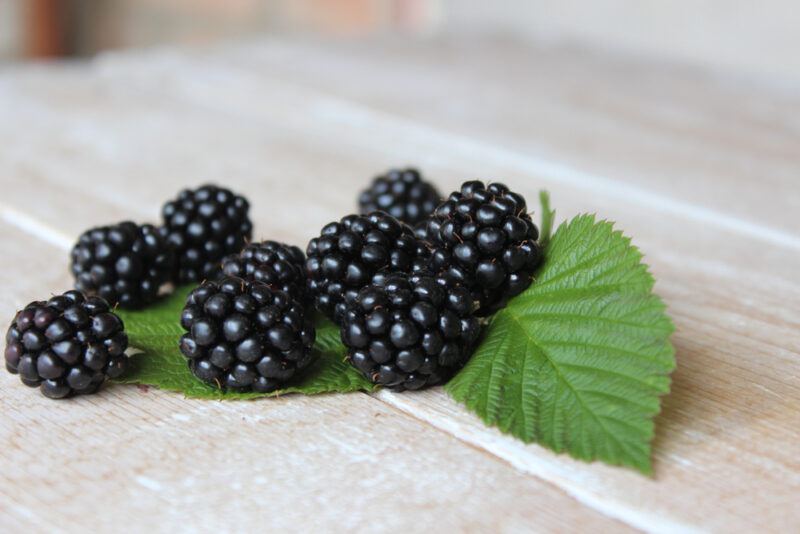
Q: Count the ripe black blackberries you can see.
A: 9